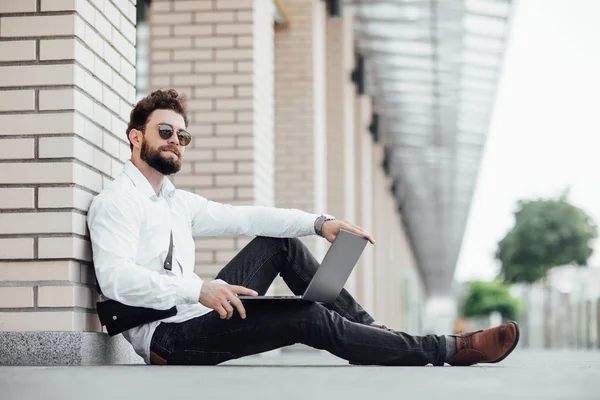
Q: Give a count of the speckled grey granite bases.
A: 1